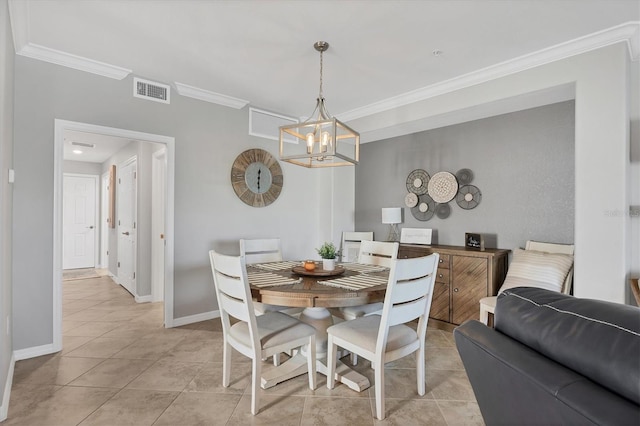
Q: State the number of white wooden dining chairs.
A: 6